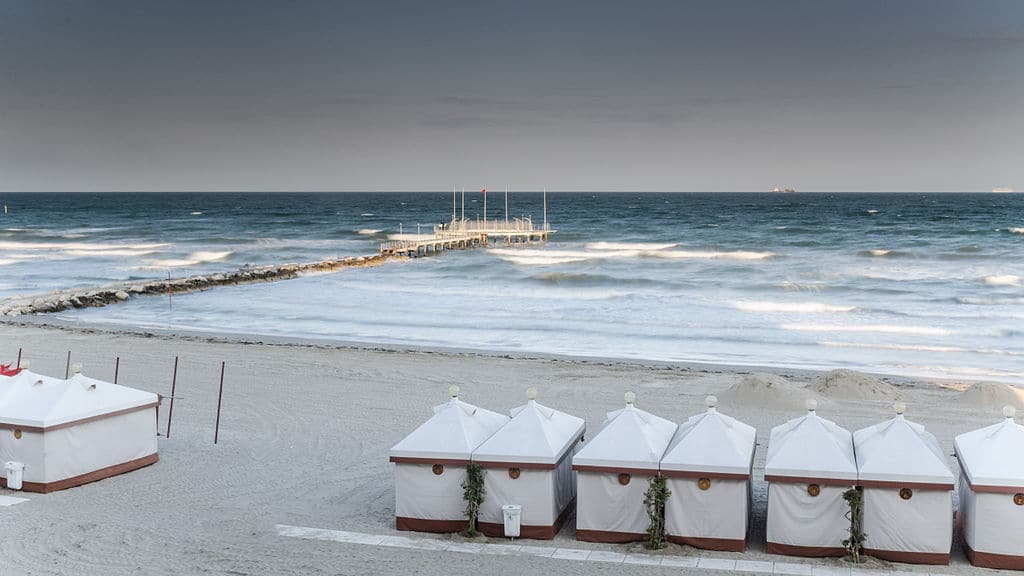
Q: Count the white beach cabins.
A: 9